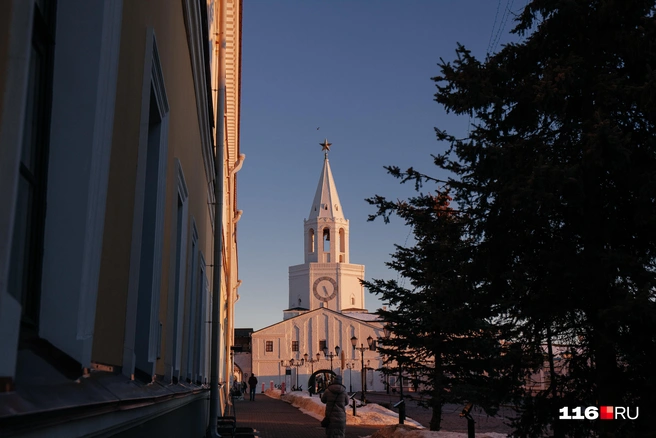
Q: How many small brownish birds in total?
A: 1